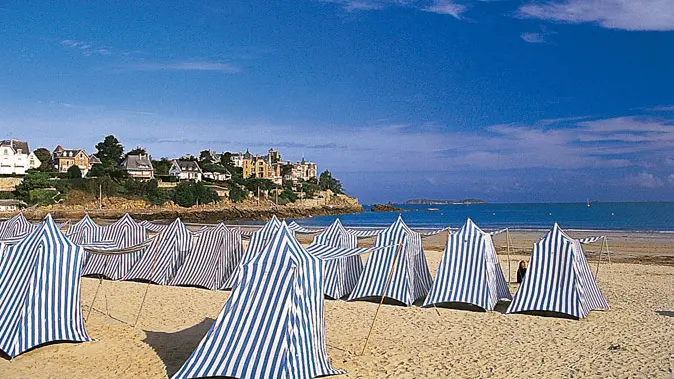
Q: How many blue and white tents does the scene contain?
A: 12